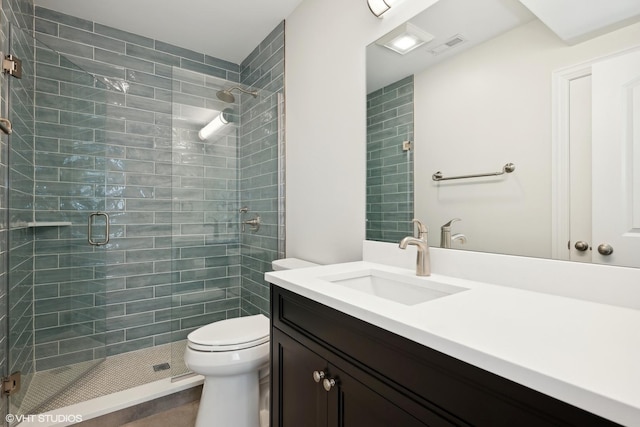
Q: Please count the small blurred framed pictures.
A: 0